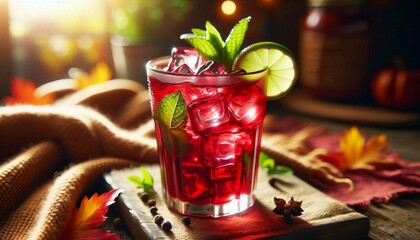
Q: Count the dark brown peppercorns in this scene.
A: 6